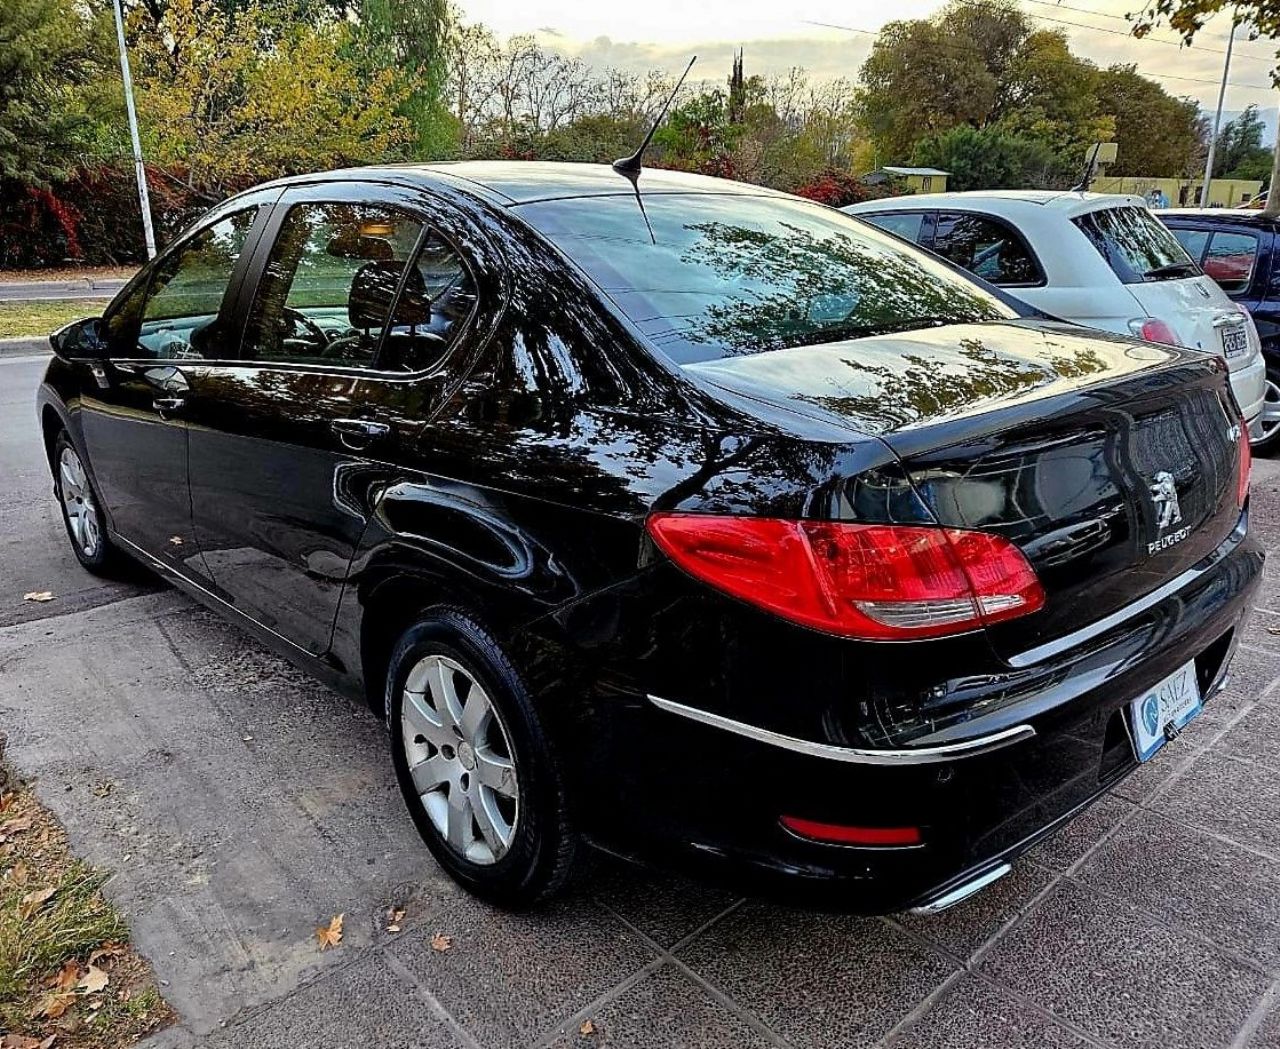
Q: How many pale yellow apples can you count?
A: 0